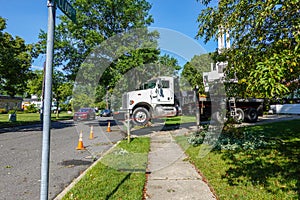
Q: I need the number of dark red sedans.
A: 1